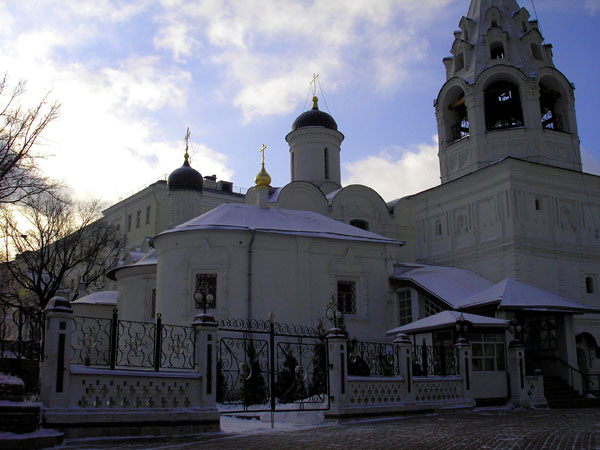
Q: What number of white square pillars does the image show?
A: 6